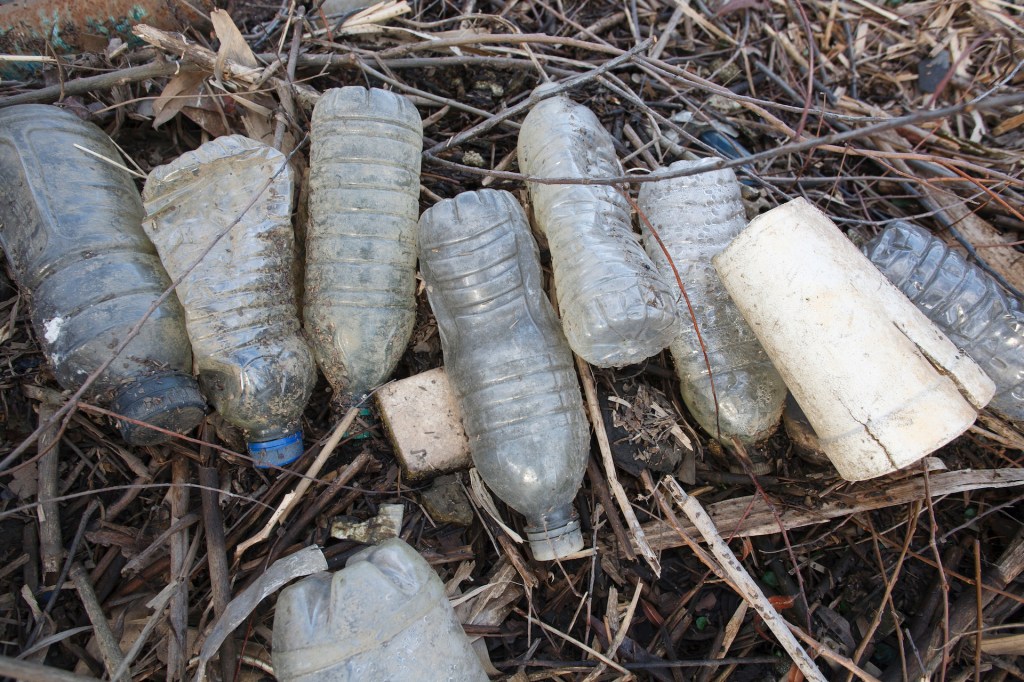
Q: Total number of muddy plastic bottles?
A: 8